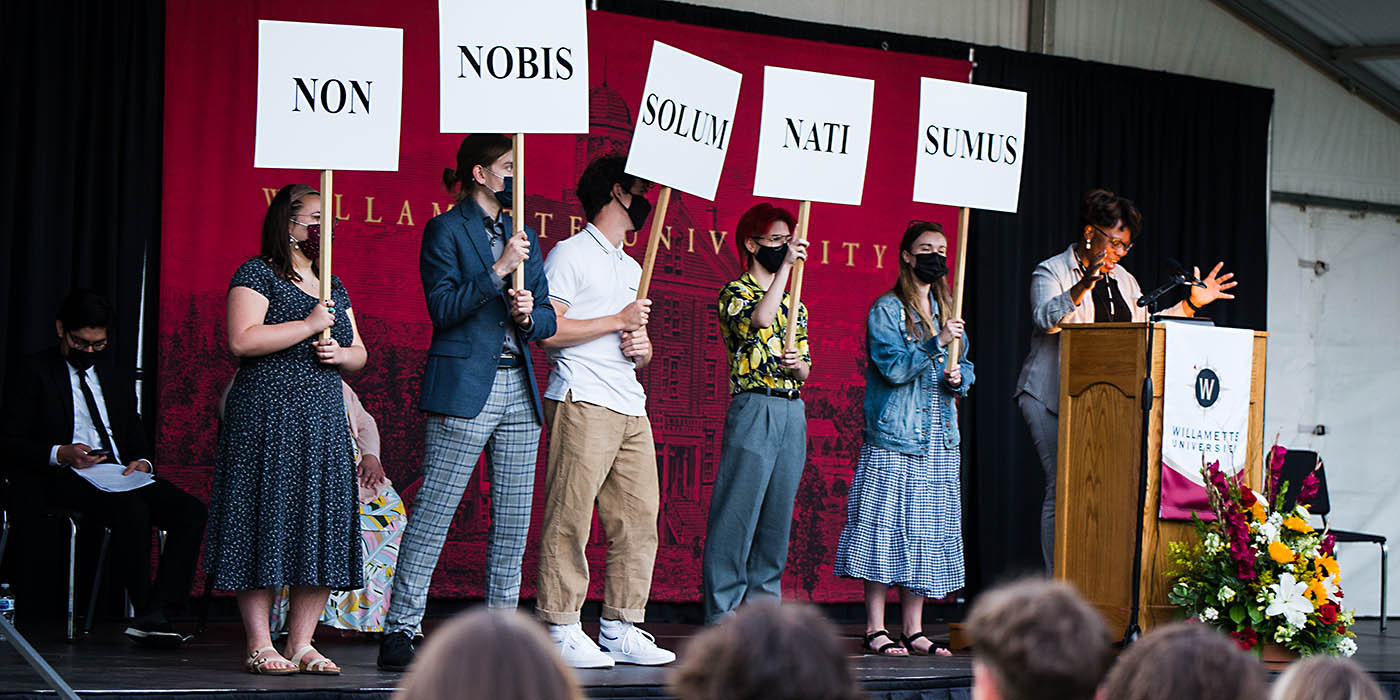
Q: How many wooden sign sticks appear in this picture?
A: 5